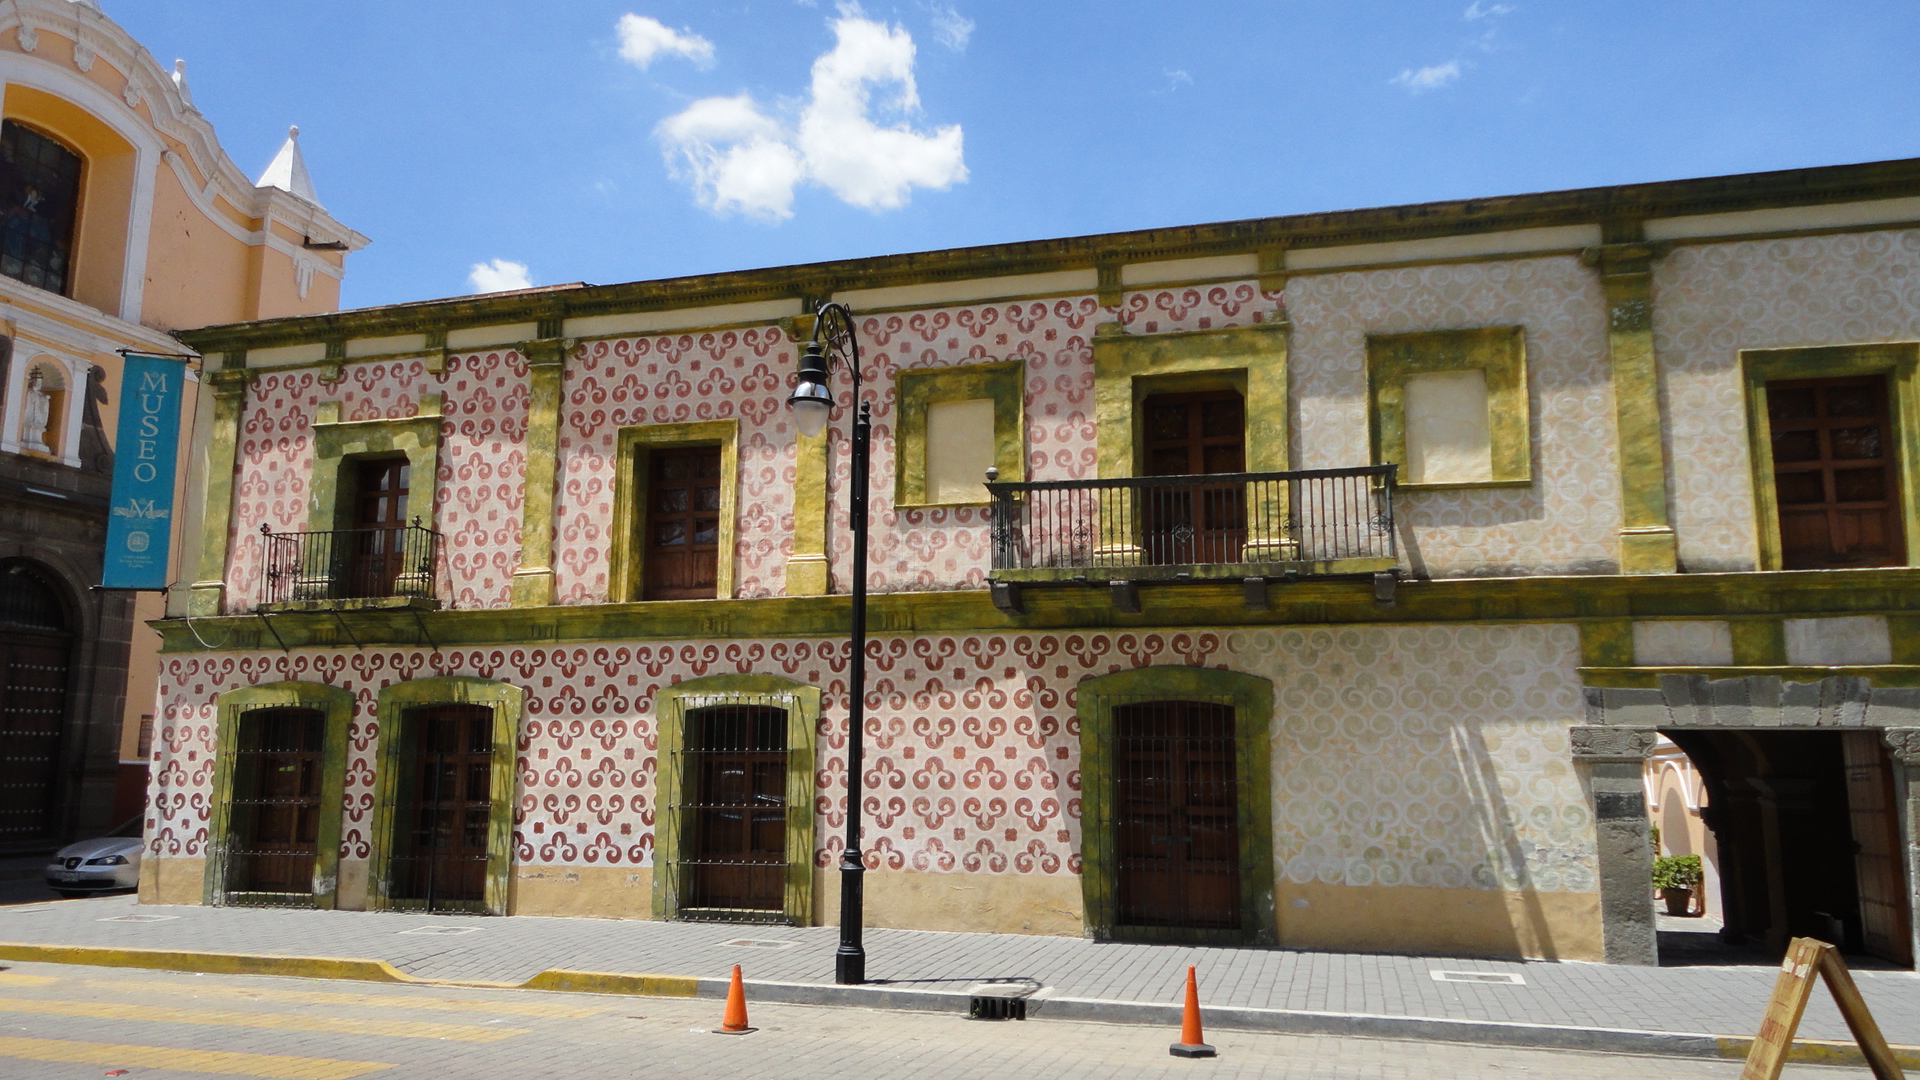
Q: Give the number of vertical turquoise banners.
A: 1